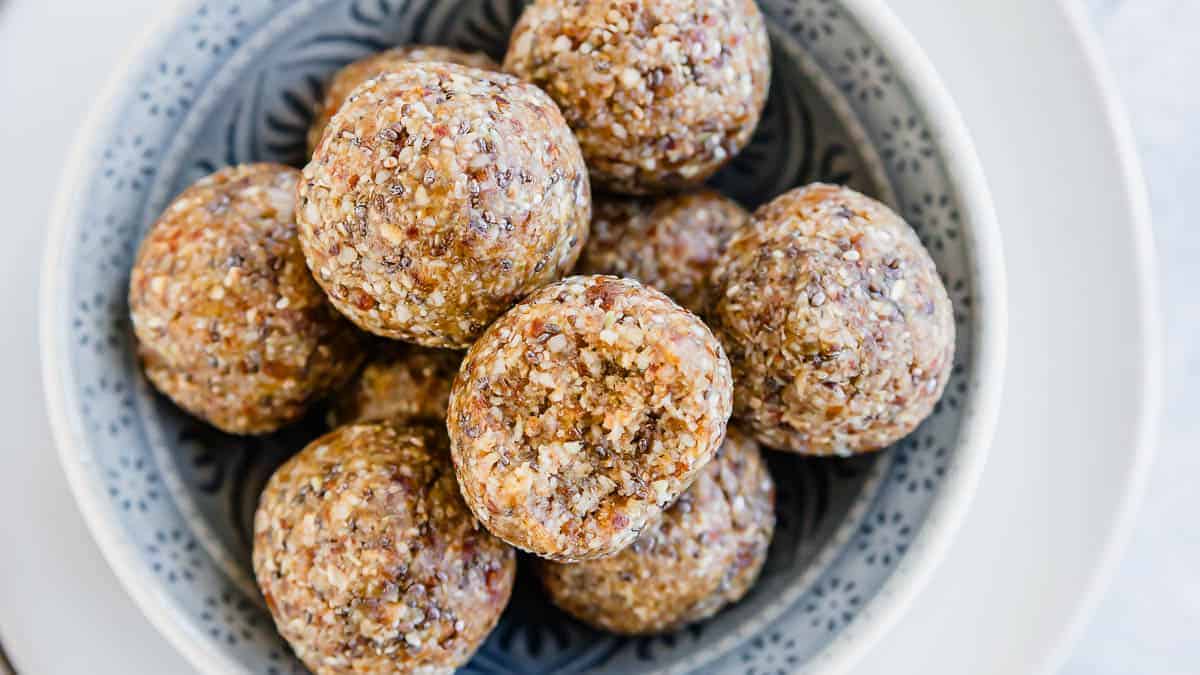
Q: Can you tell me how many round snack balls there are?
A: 10